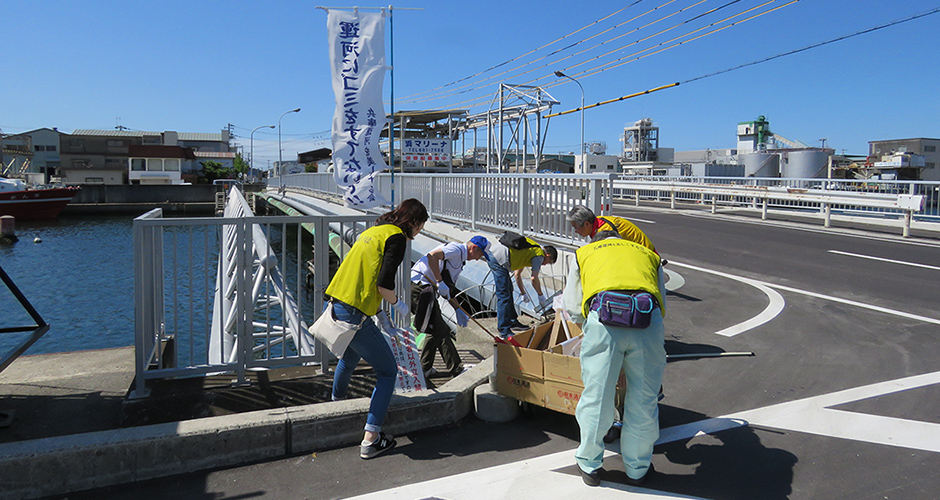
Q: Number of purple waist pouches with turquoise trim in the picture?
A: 1